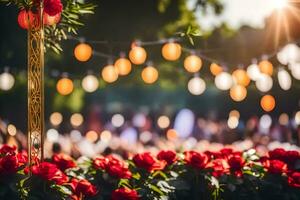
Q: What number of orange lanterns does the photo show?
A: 13